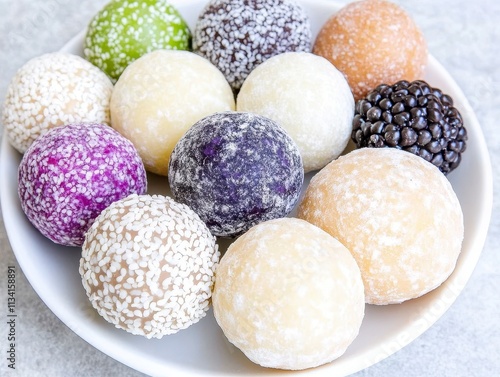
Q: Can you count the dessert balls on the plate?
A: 11